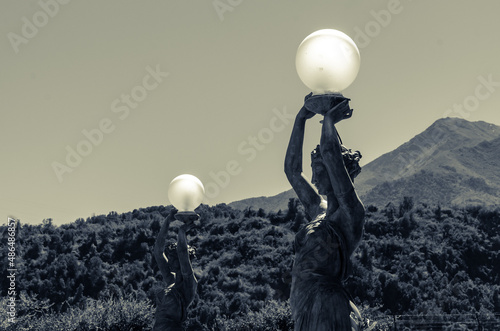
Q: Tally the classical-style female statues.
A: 2